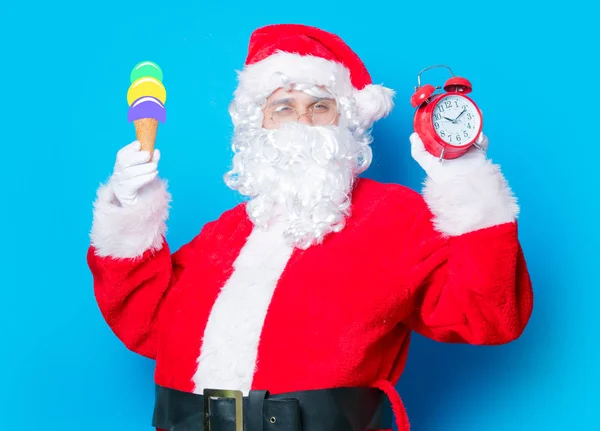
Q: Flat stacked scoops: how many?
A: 3